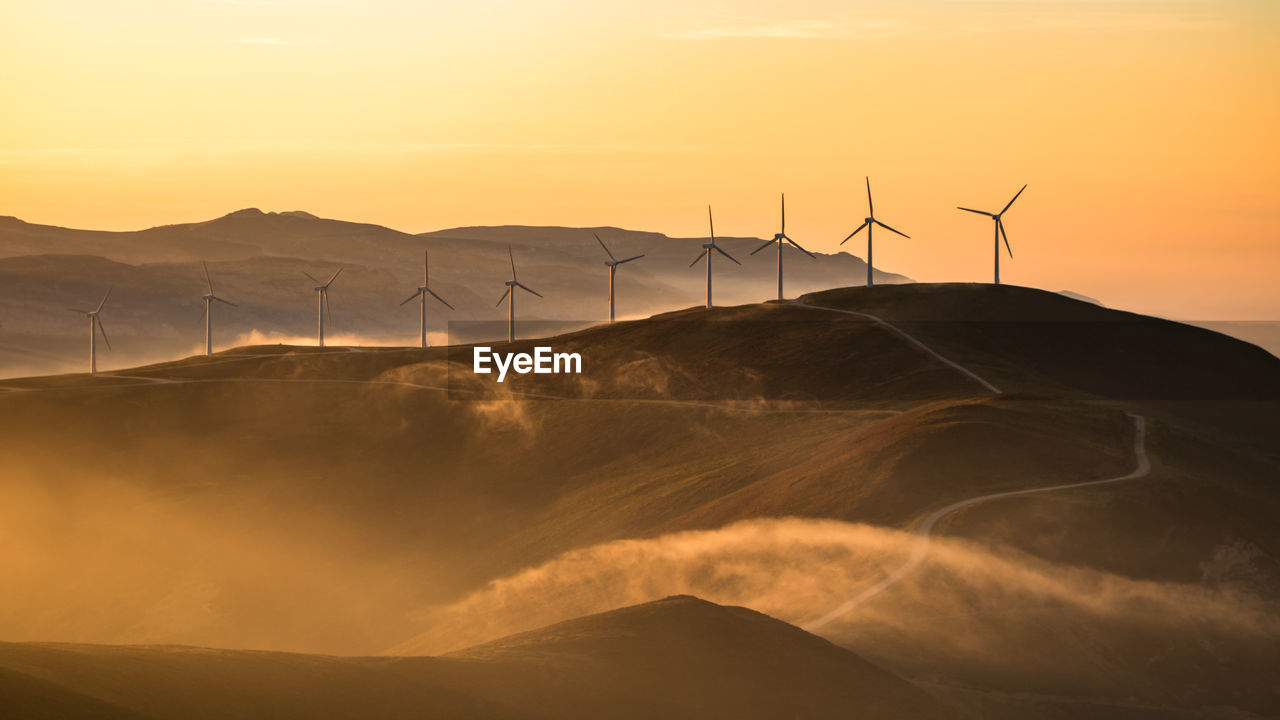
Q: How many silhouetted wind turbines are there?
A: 10